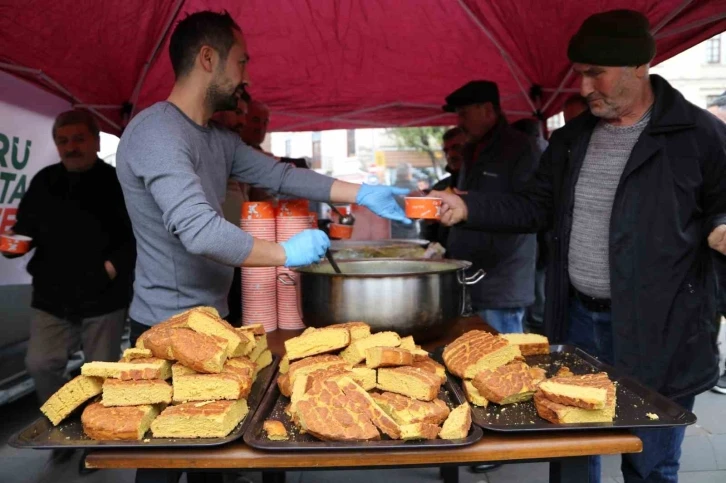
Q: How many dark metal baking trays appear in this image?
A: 3